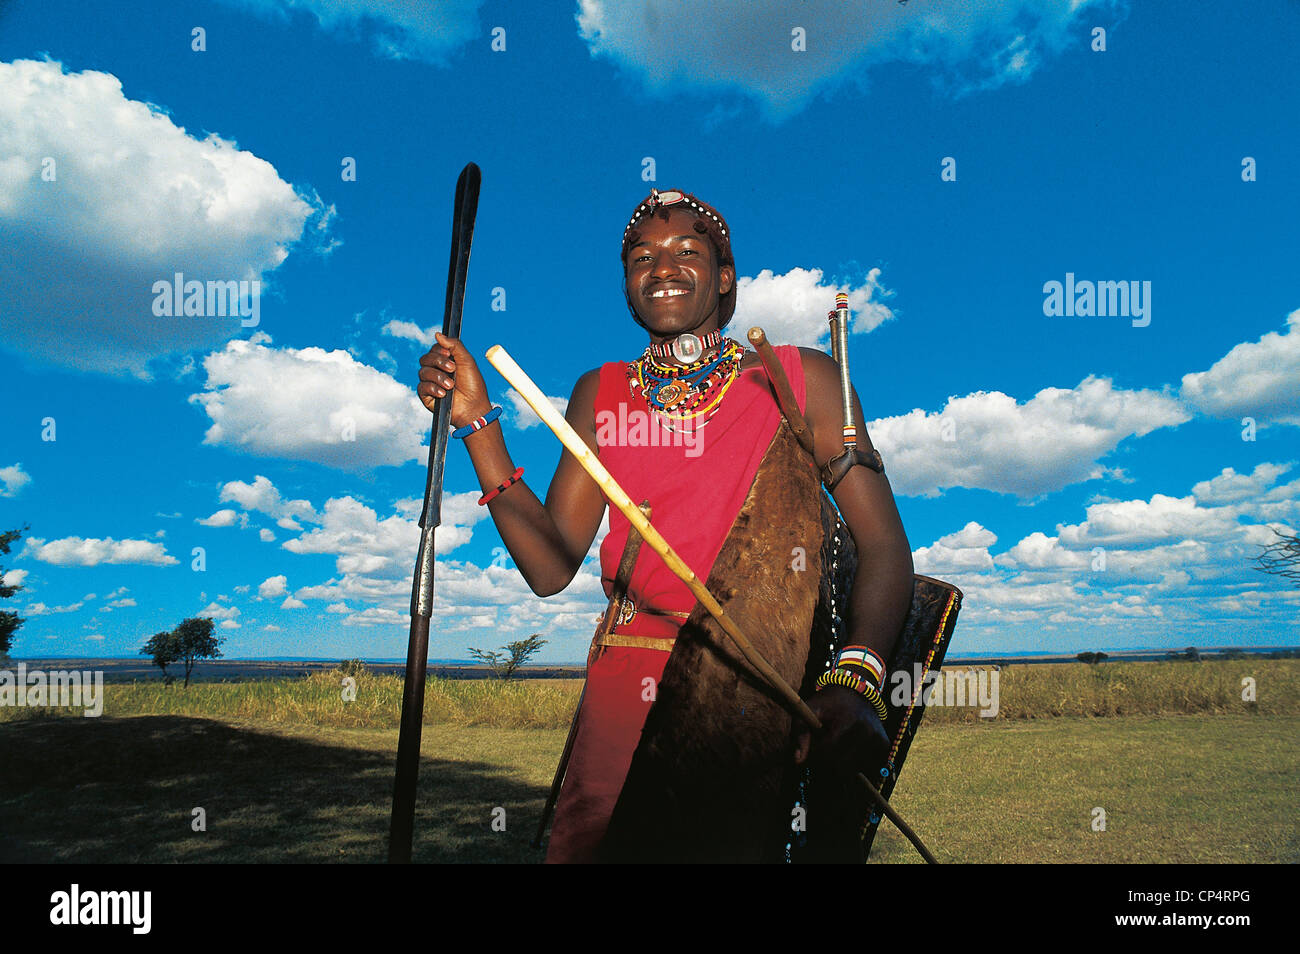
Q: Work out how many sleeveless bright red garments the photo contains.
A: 1